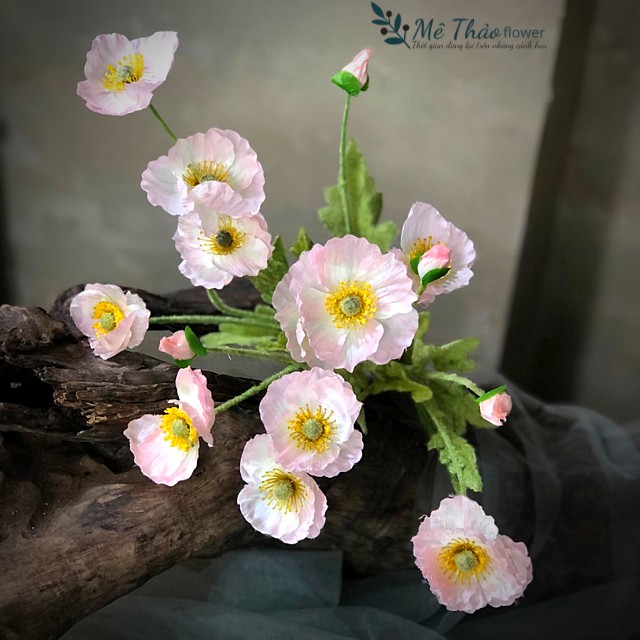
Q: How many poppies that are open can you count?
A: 10